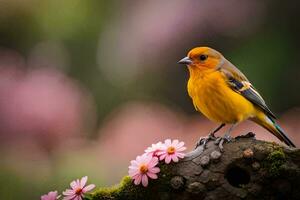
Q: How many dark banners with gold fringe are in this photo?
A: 0